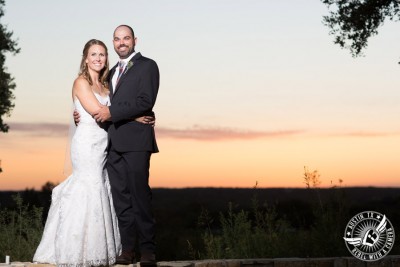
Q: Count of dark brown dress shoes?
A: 2